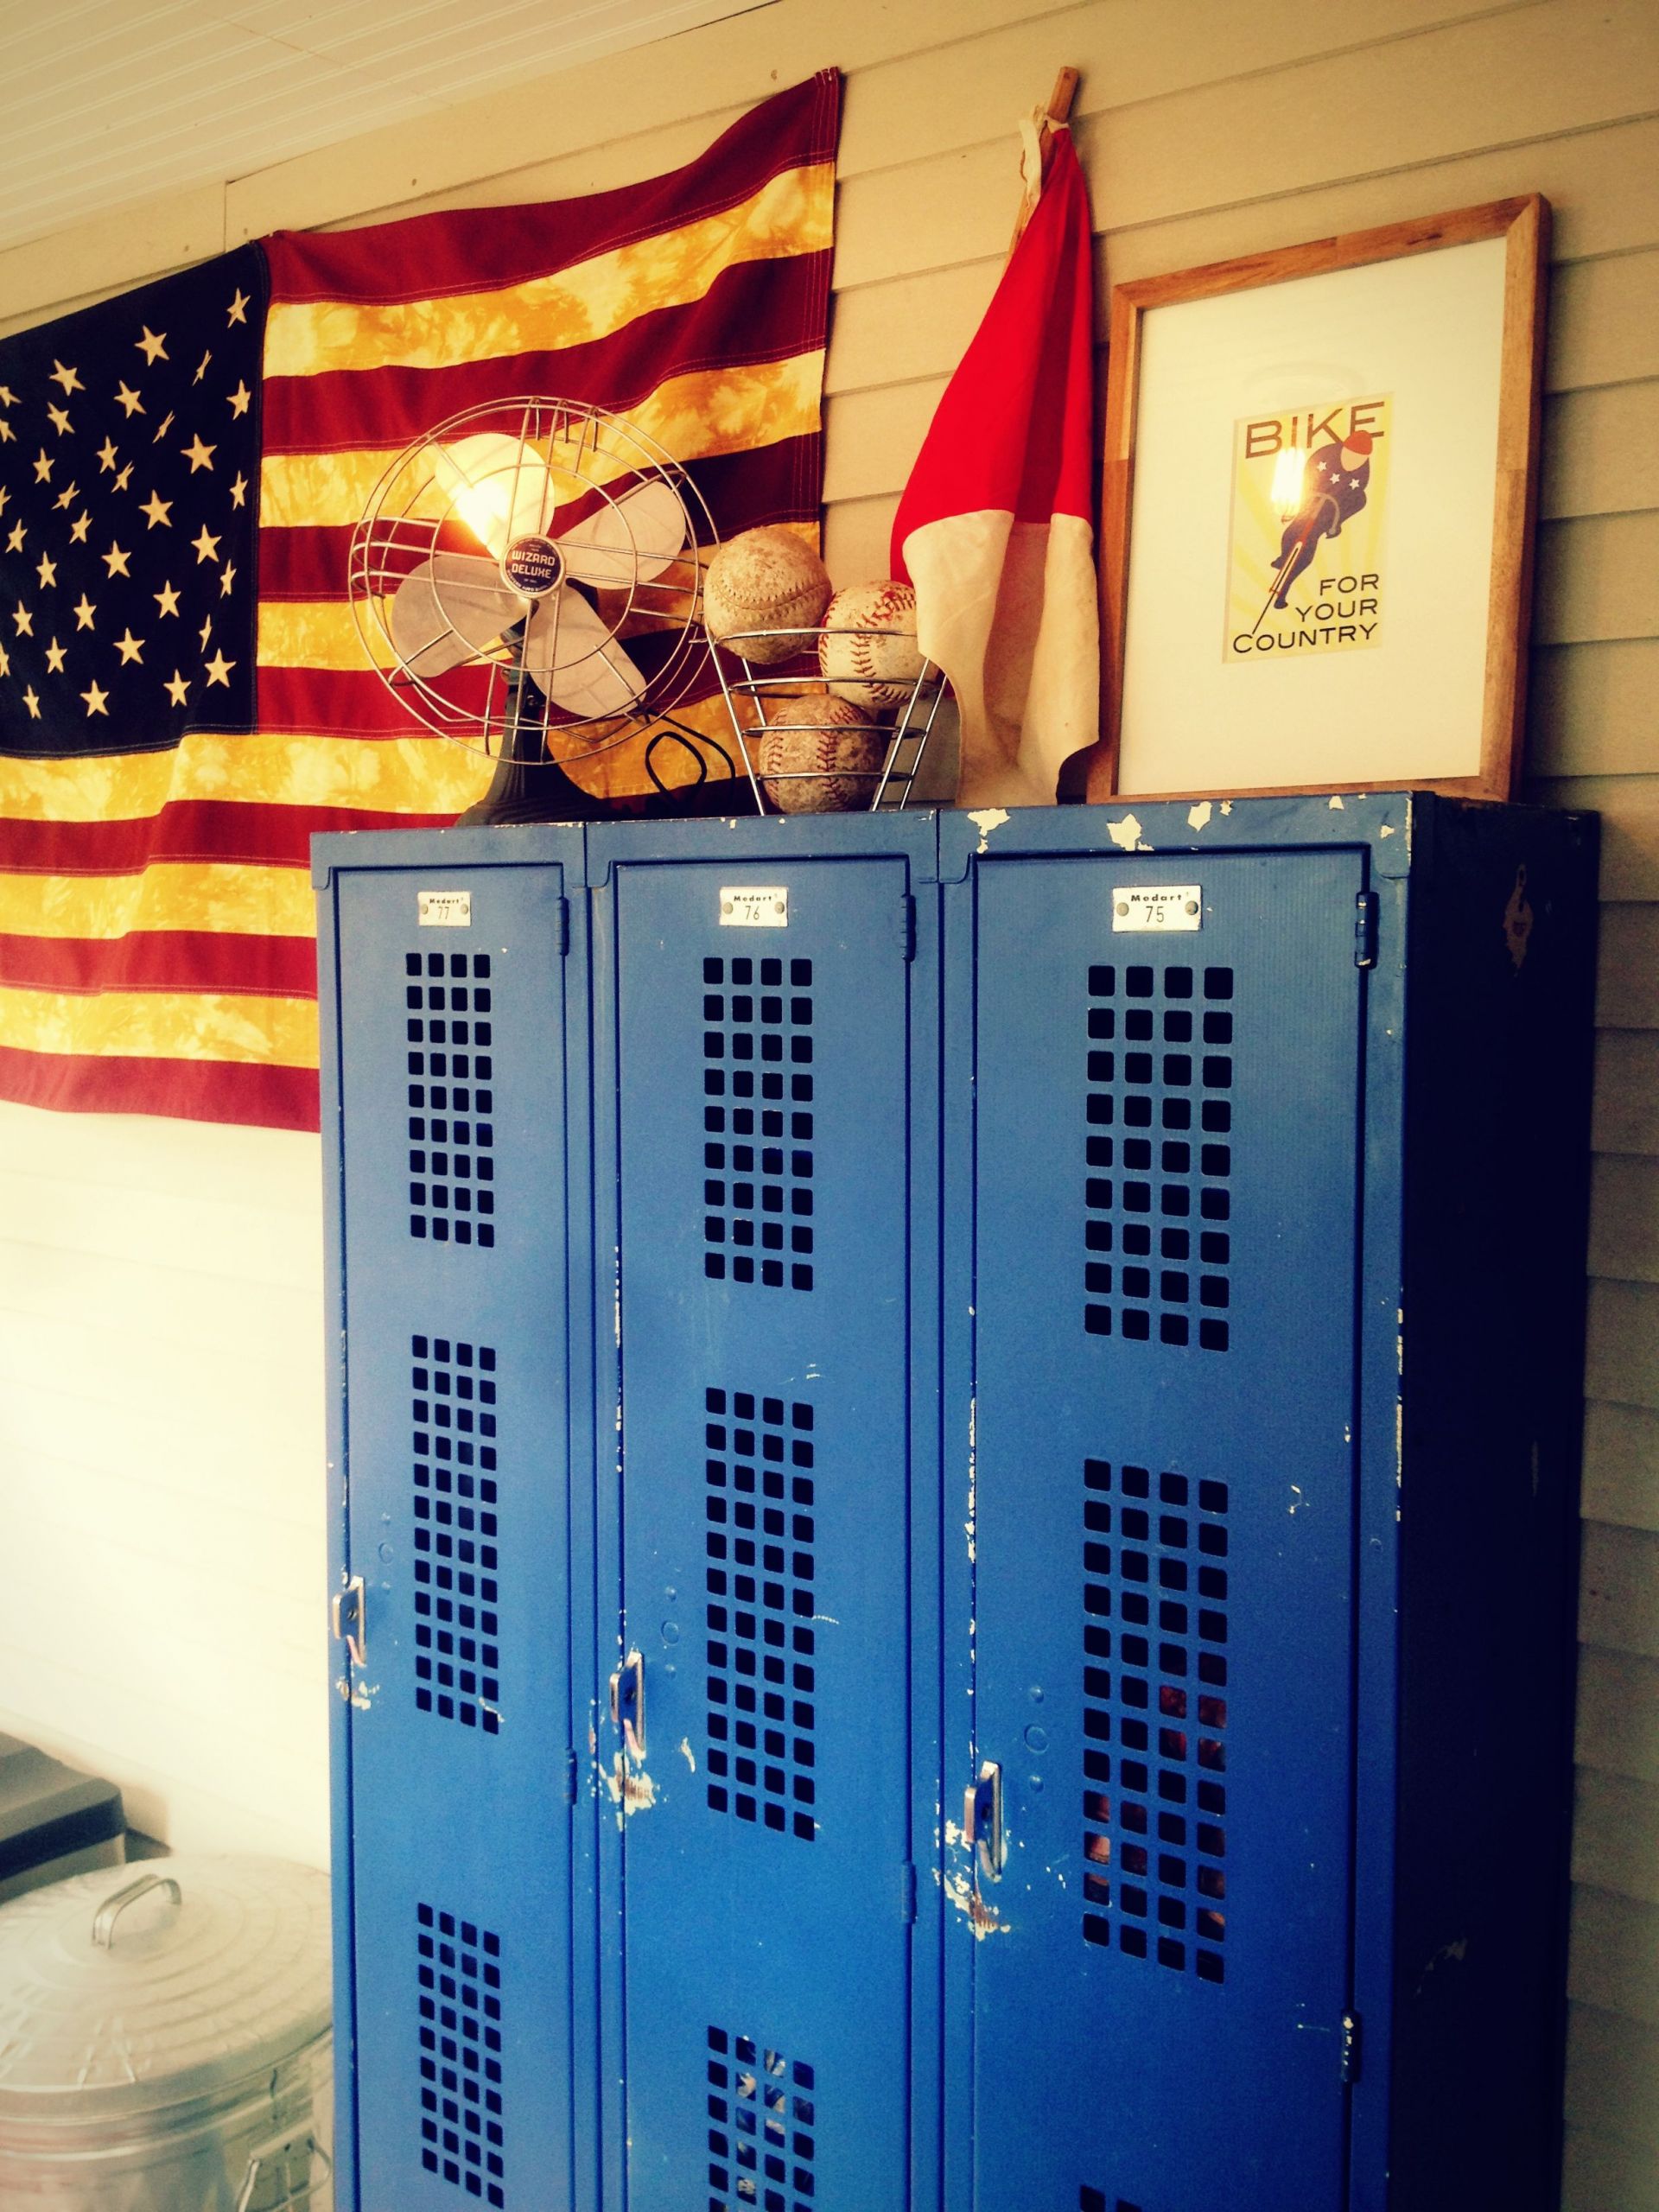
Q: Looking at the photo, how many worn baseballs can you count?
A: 3